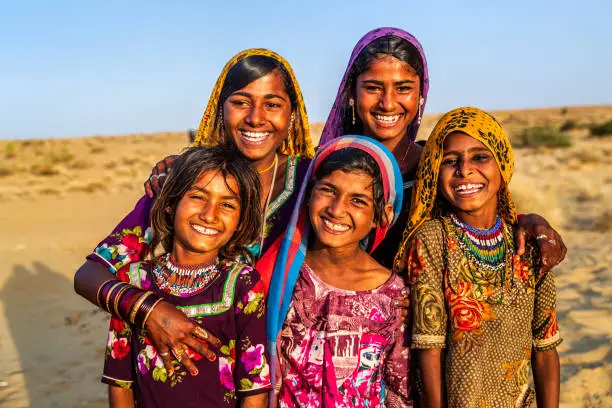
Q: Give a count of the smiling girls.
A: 5